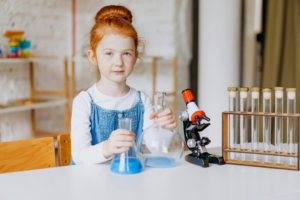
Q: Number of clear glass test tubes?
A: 6